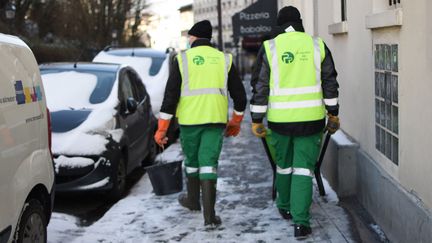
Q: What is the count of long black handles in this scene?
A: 2